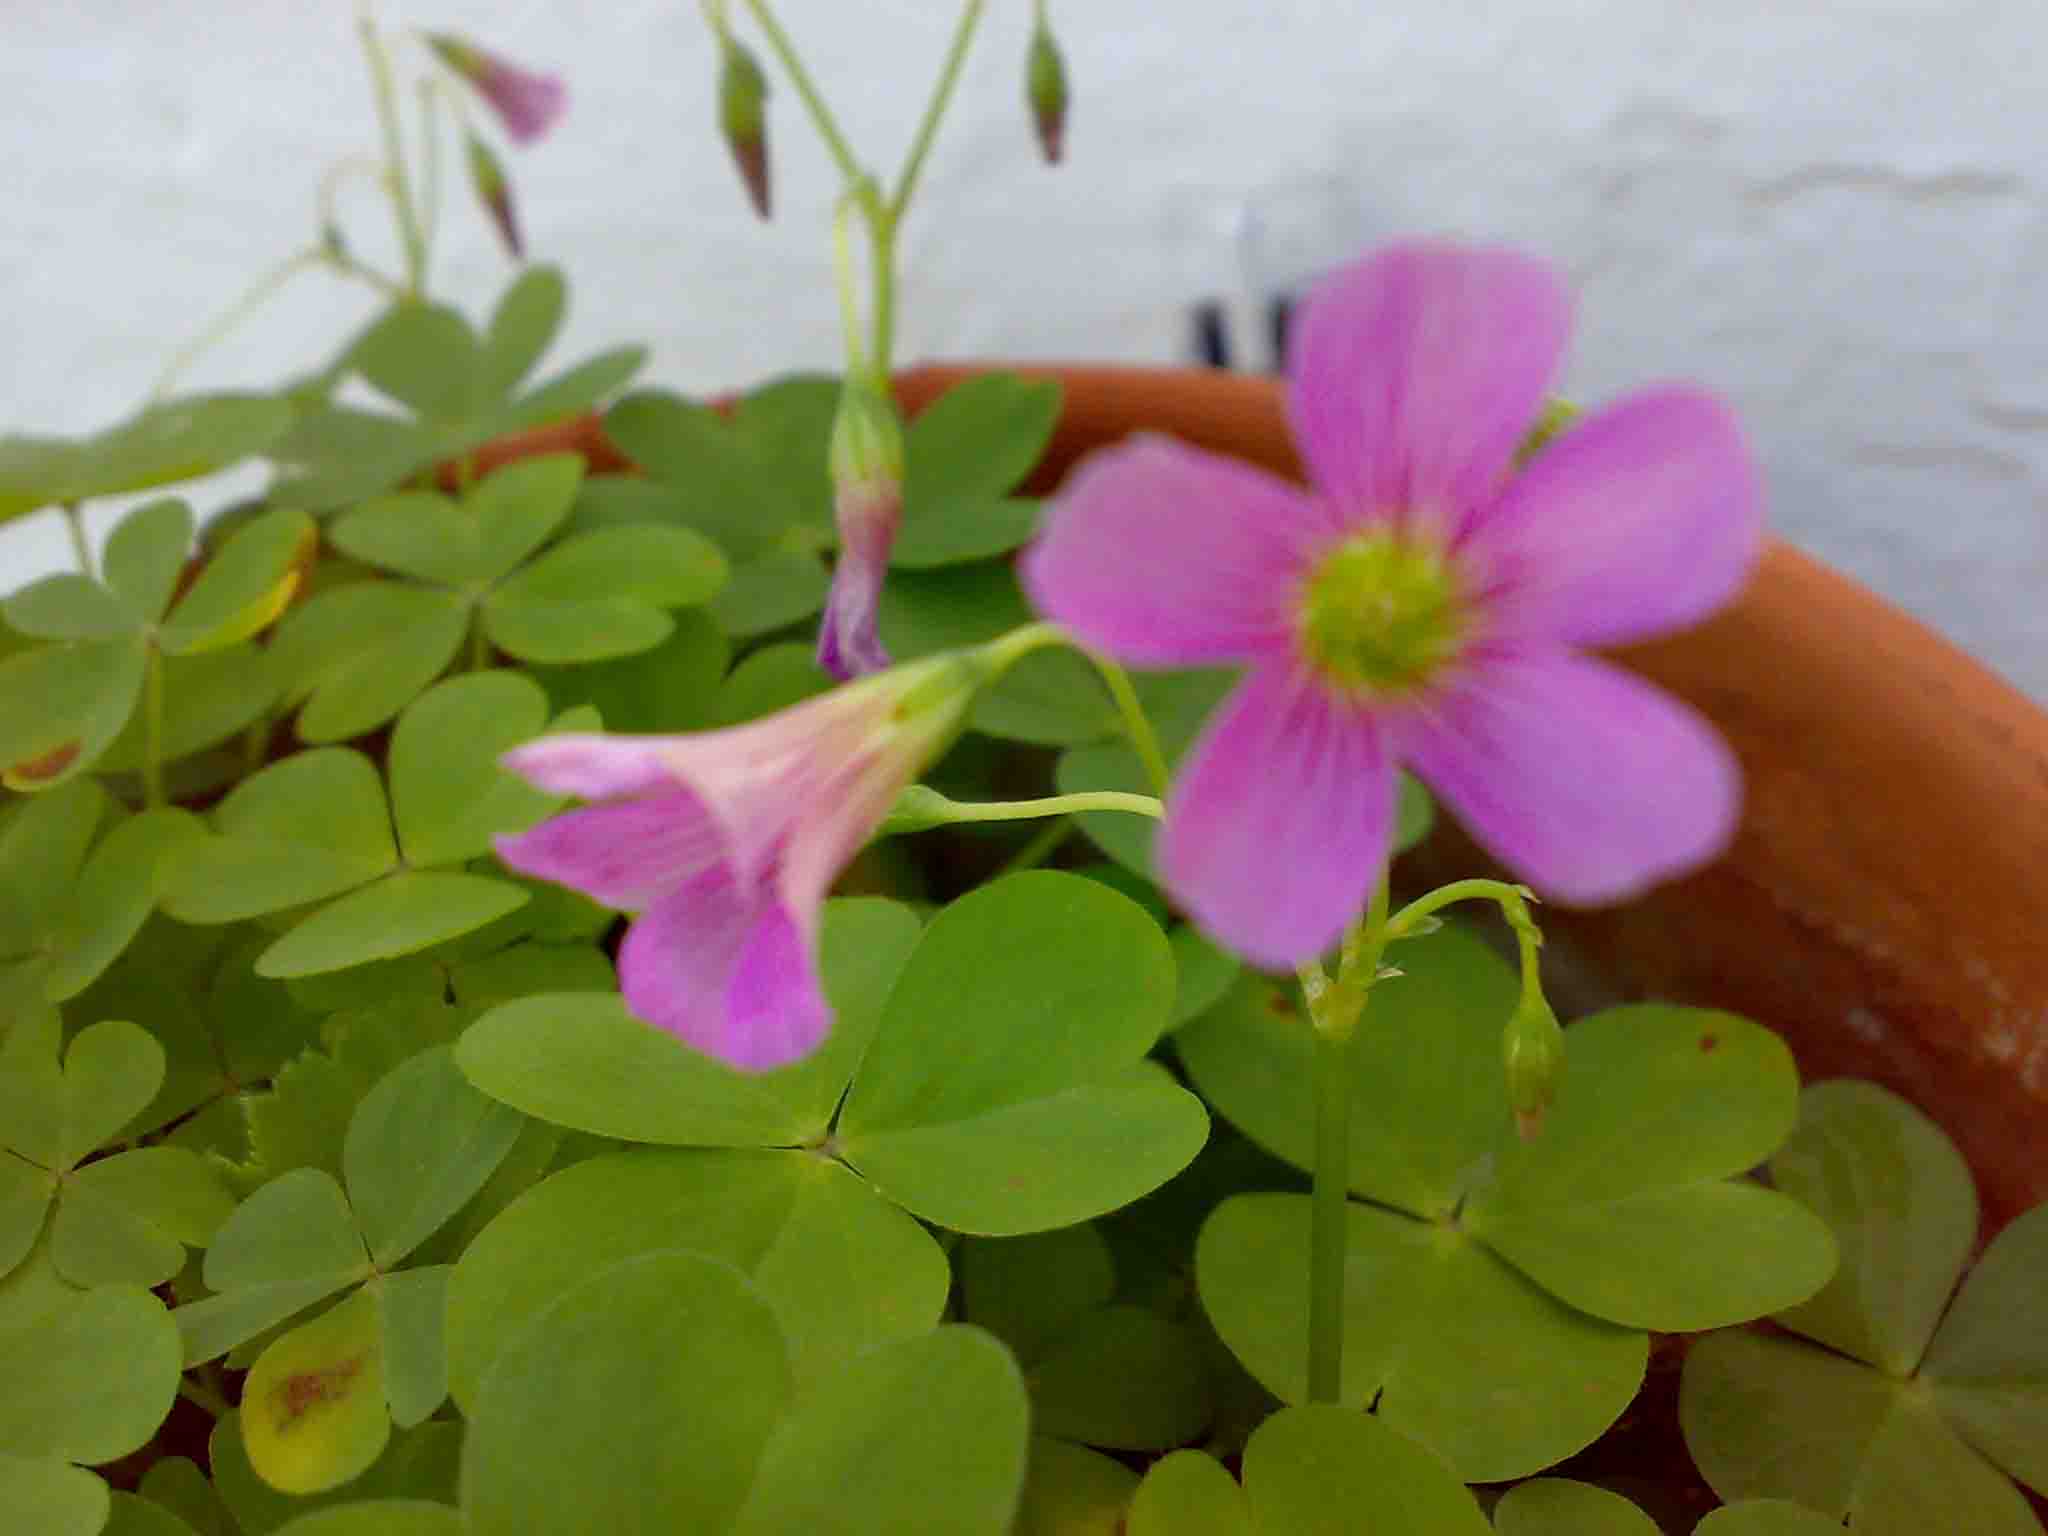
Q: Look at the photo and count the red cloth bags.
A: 0